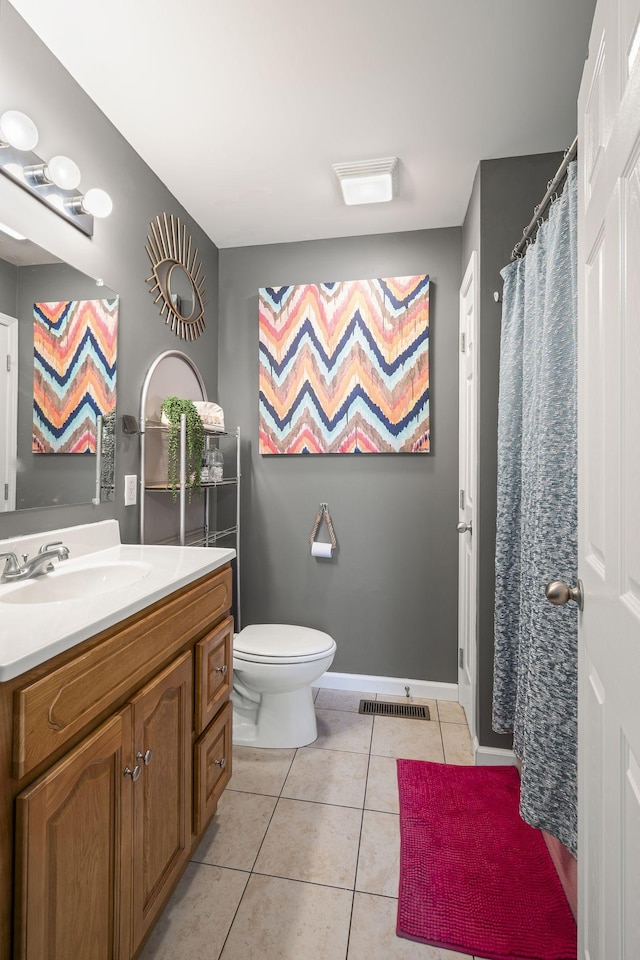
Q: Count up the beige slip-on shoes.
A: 0